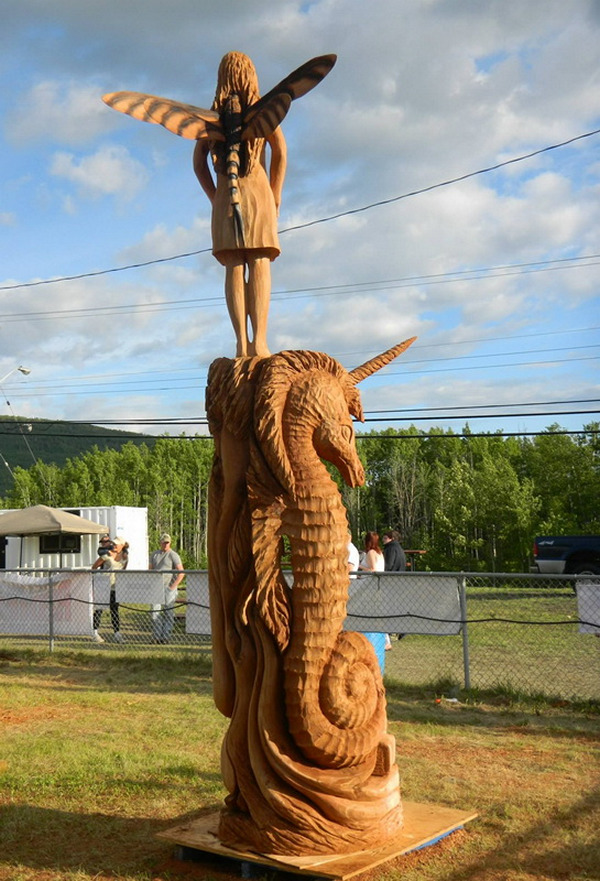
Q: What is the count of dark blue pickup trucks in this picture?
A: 1